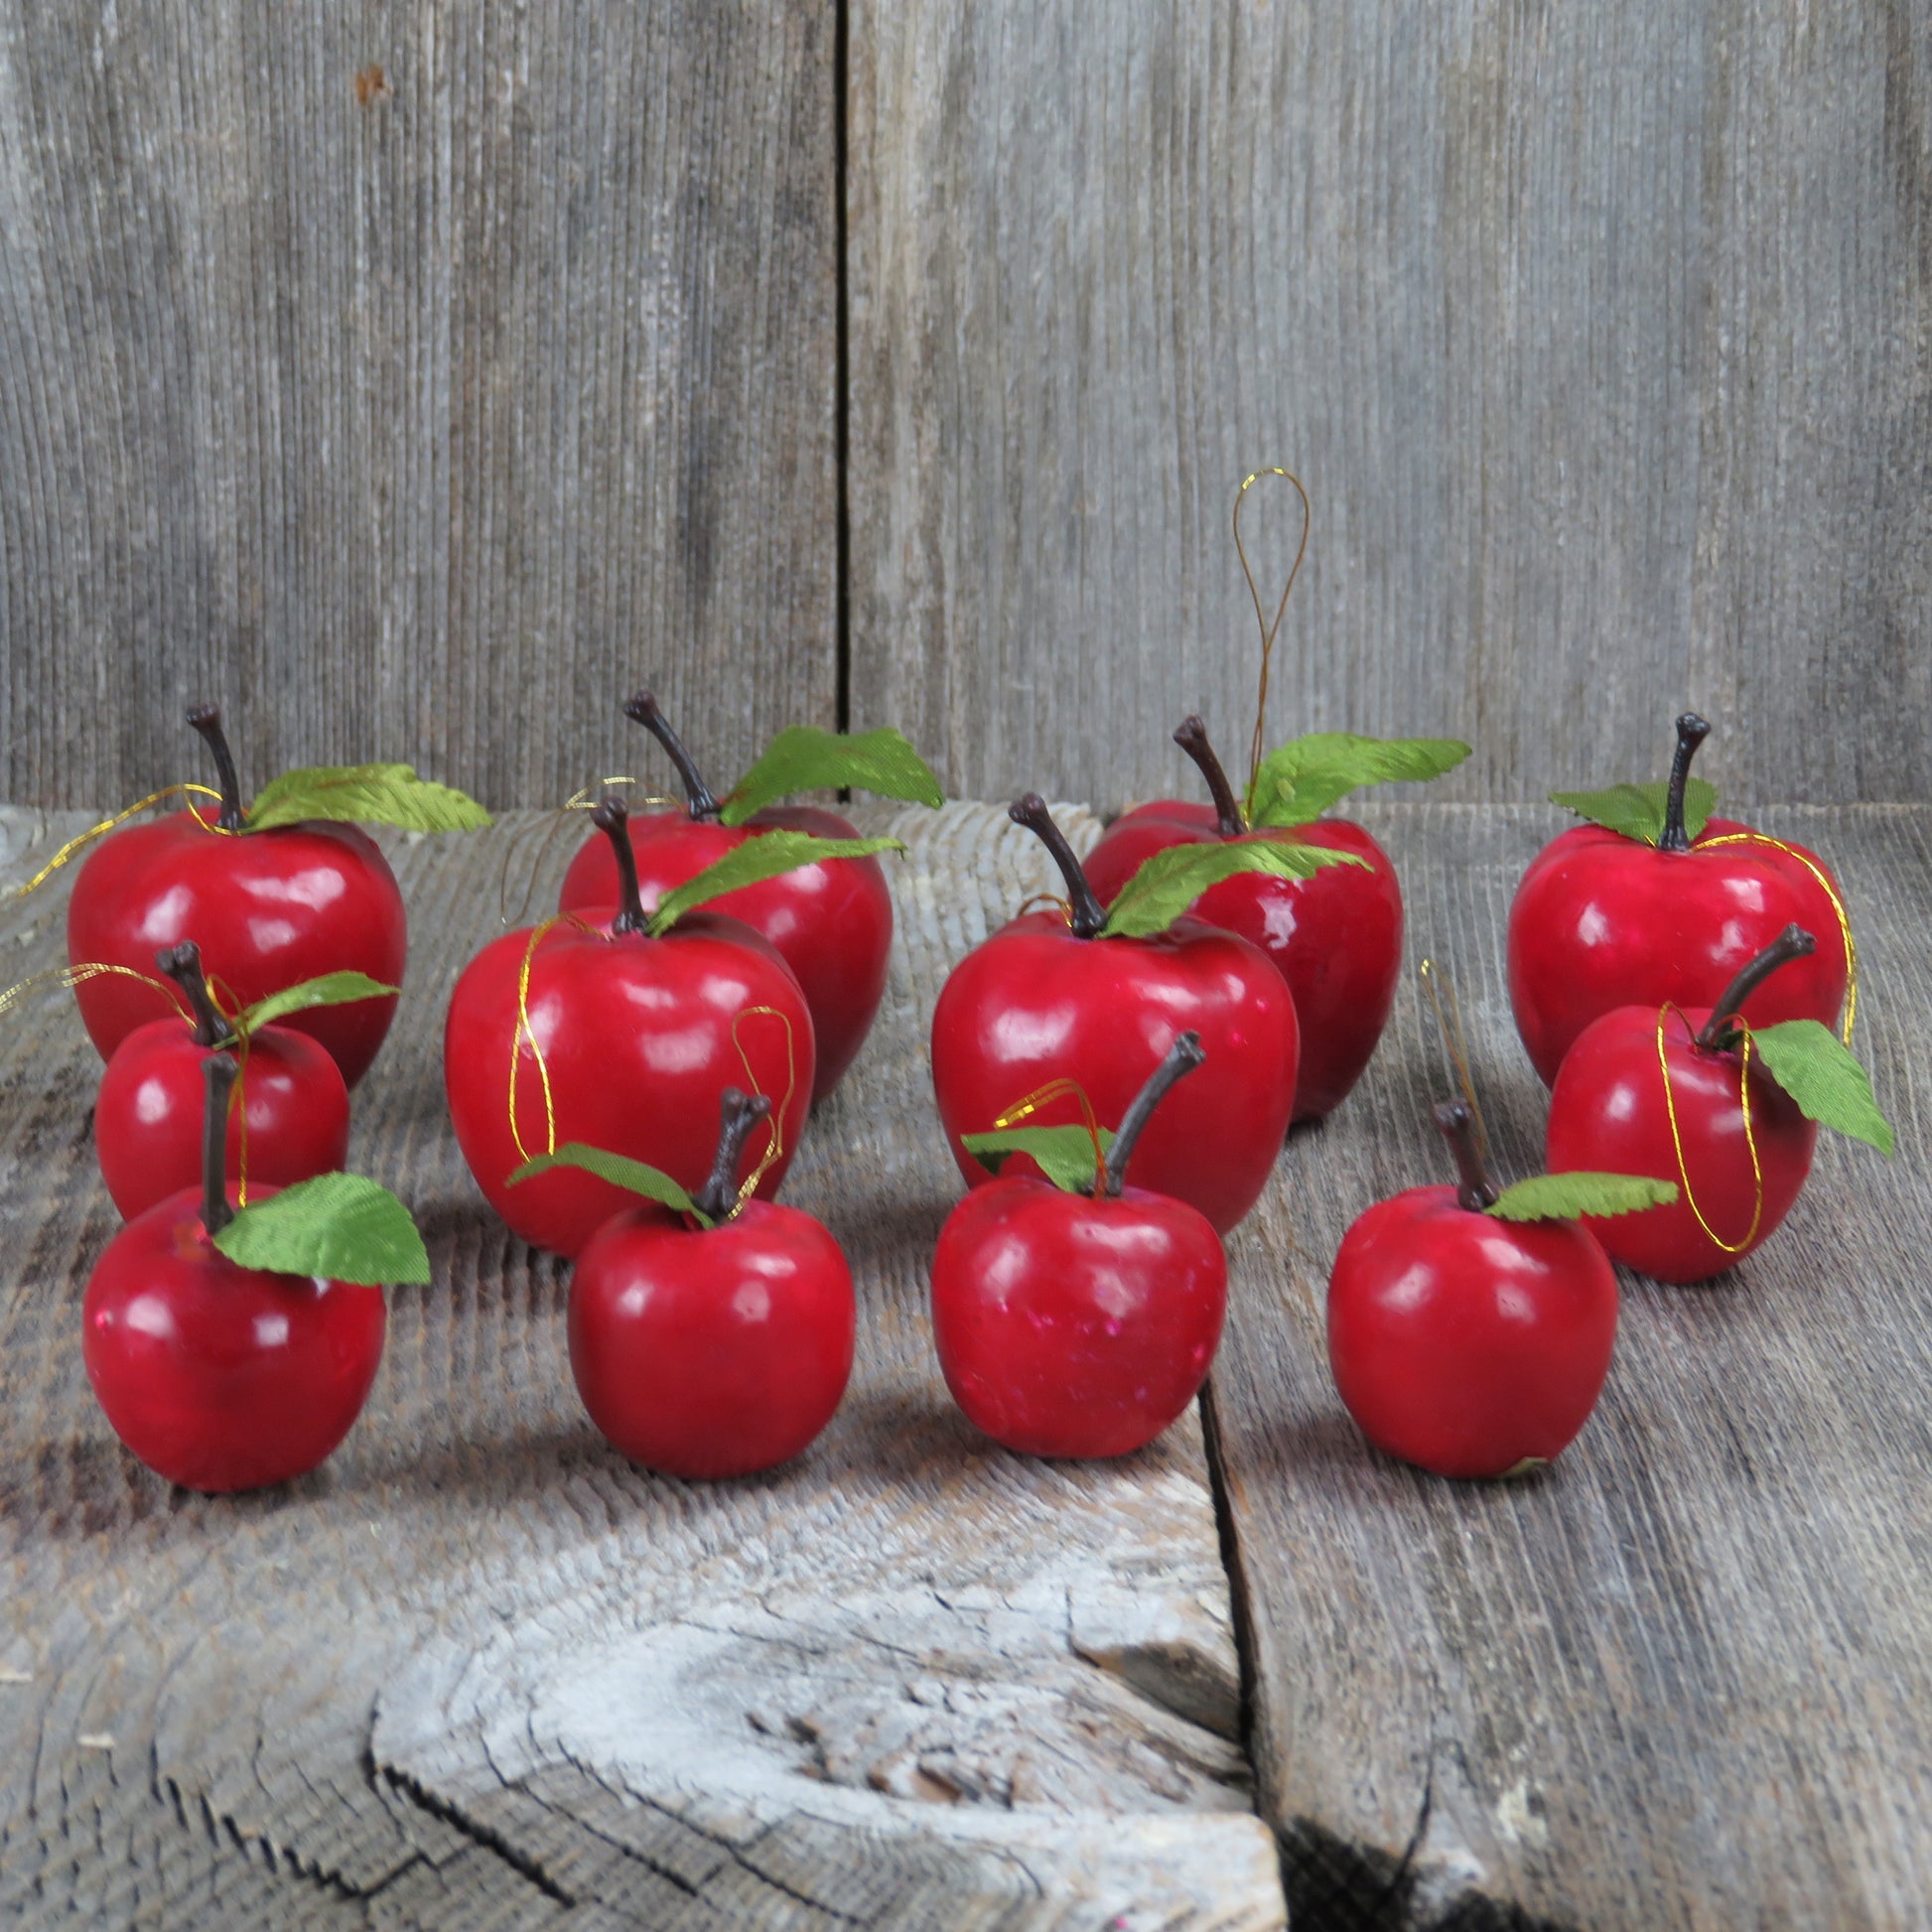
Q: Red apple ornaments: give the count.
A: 12